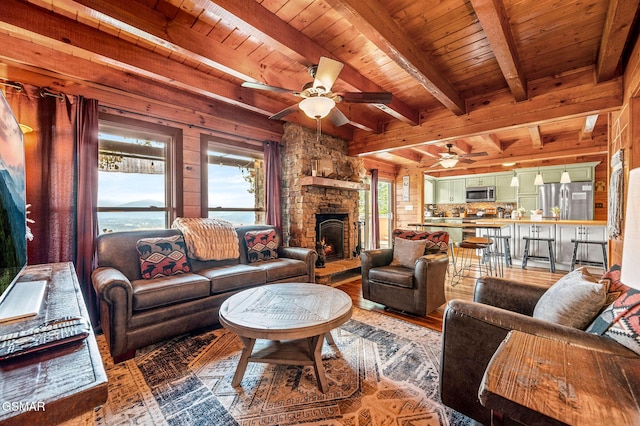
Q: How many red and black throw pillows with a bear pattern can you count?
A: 2